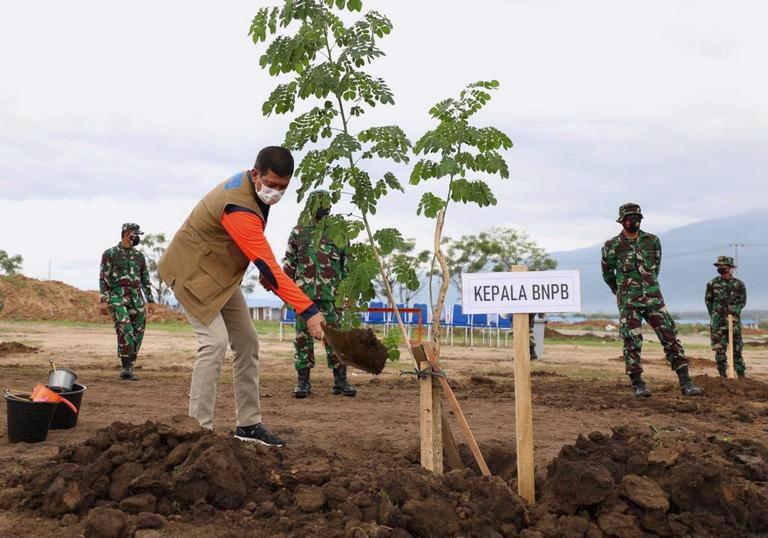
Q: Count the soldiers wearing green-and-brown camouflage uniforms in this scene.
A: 4